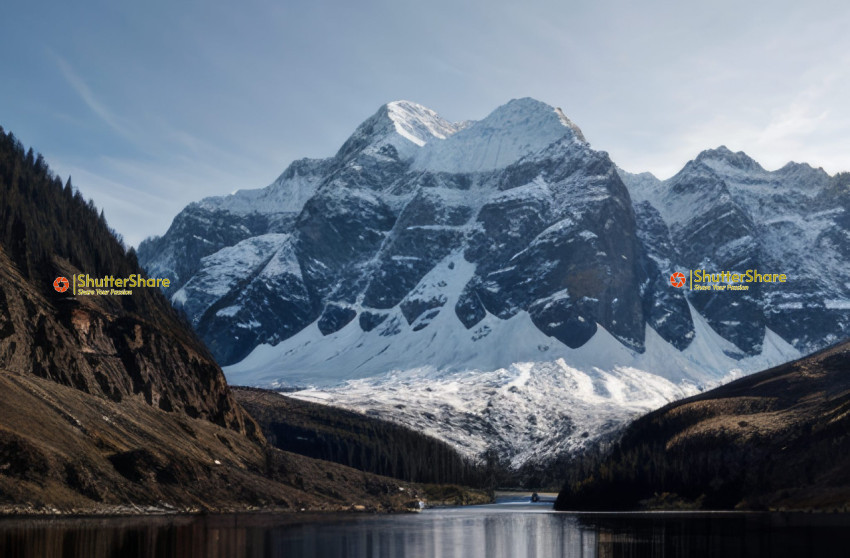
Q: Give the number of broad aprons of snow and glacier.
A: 1